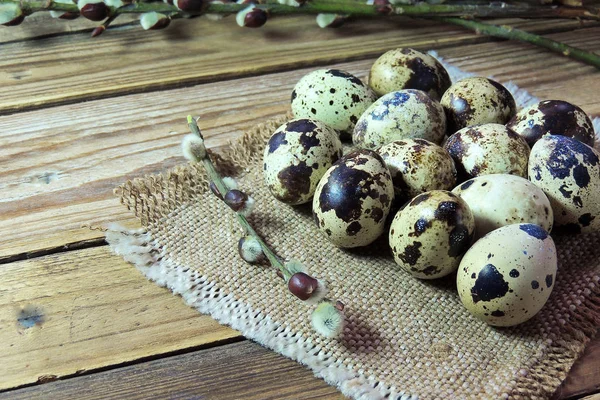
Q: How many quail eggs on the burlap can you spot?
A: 13